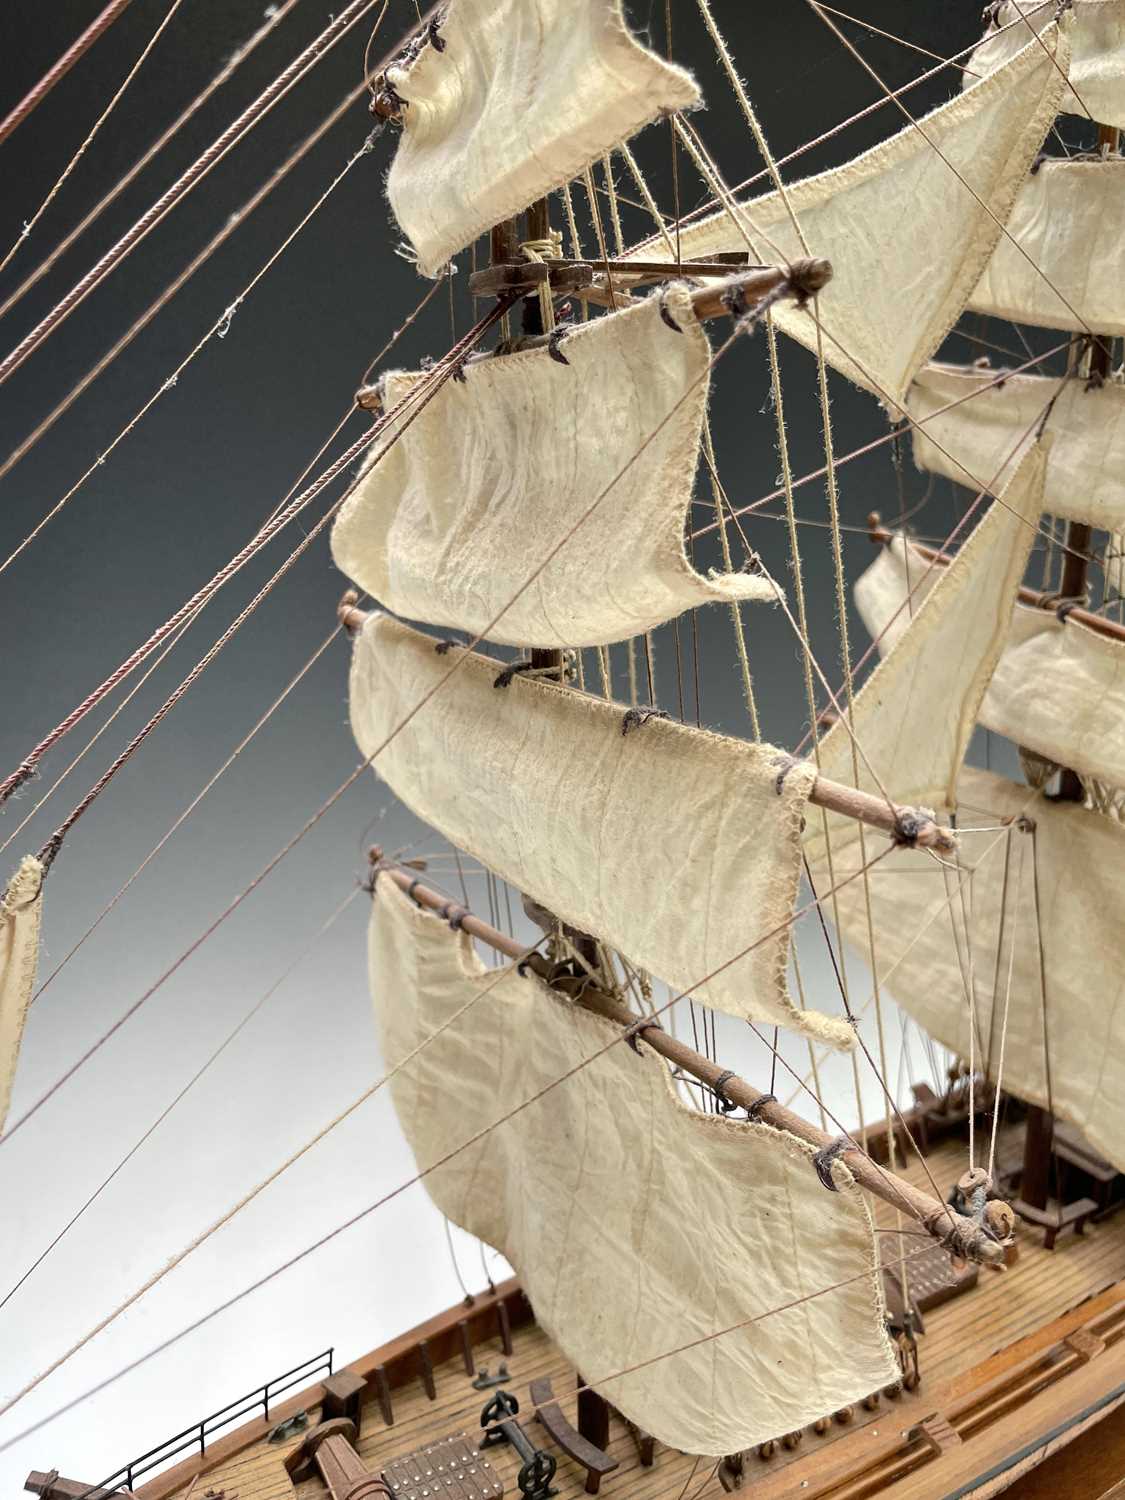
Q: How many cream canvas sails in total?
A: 12